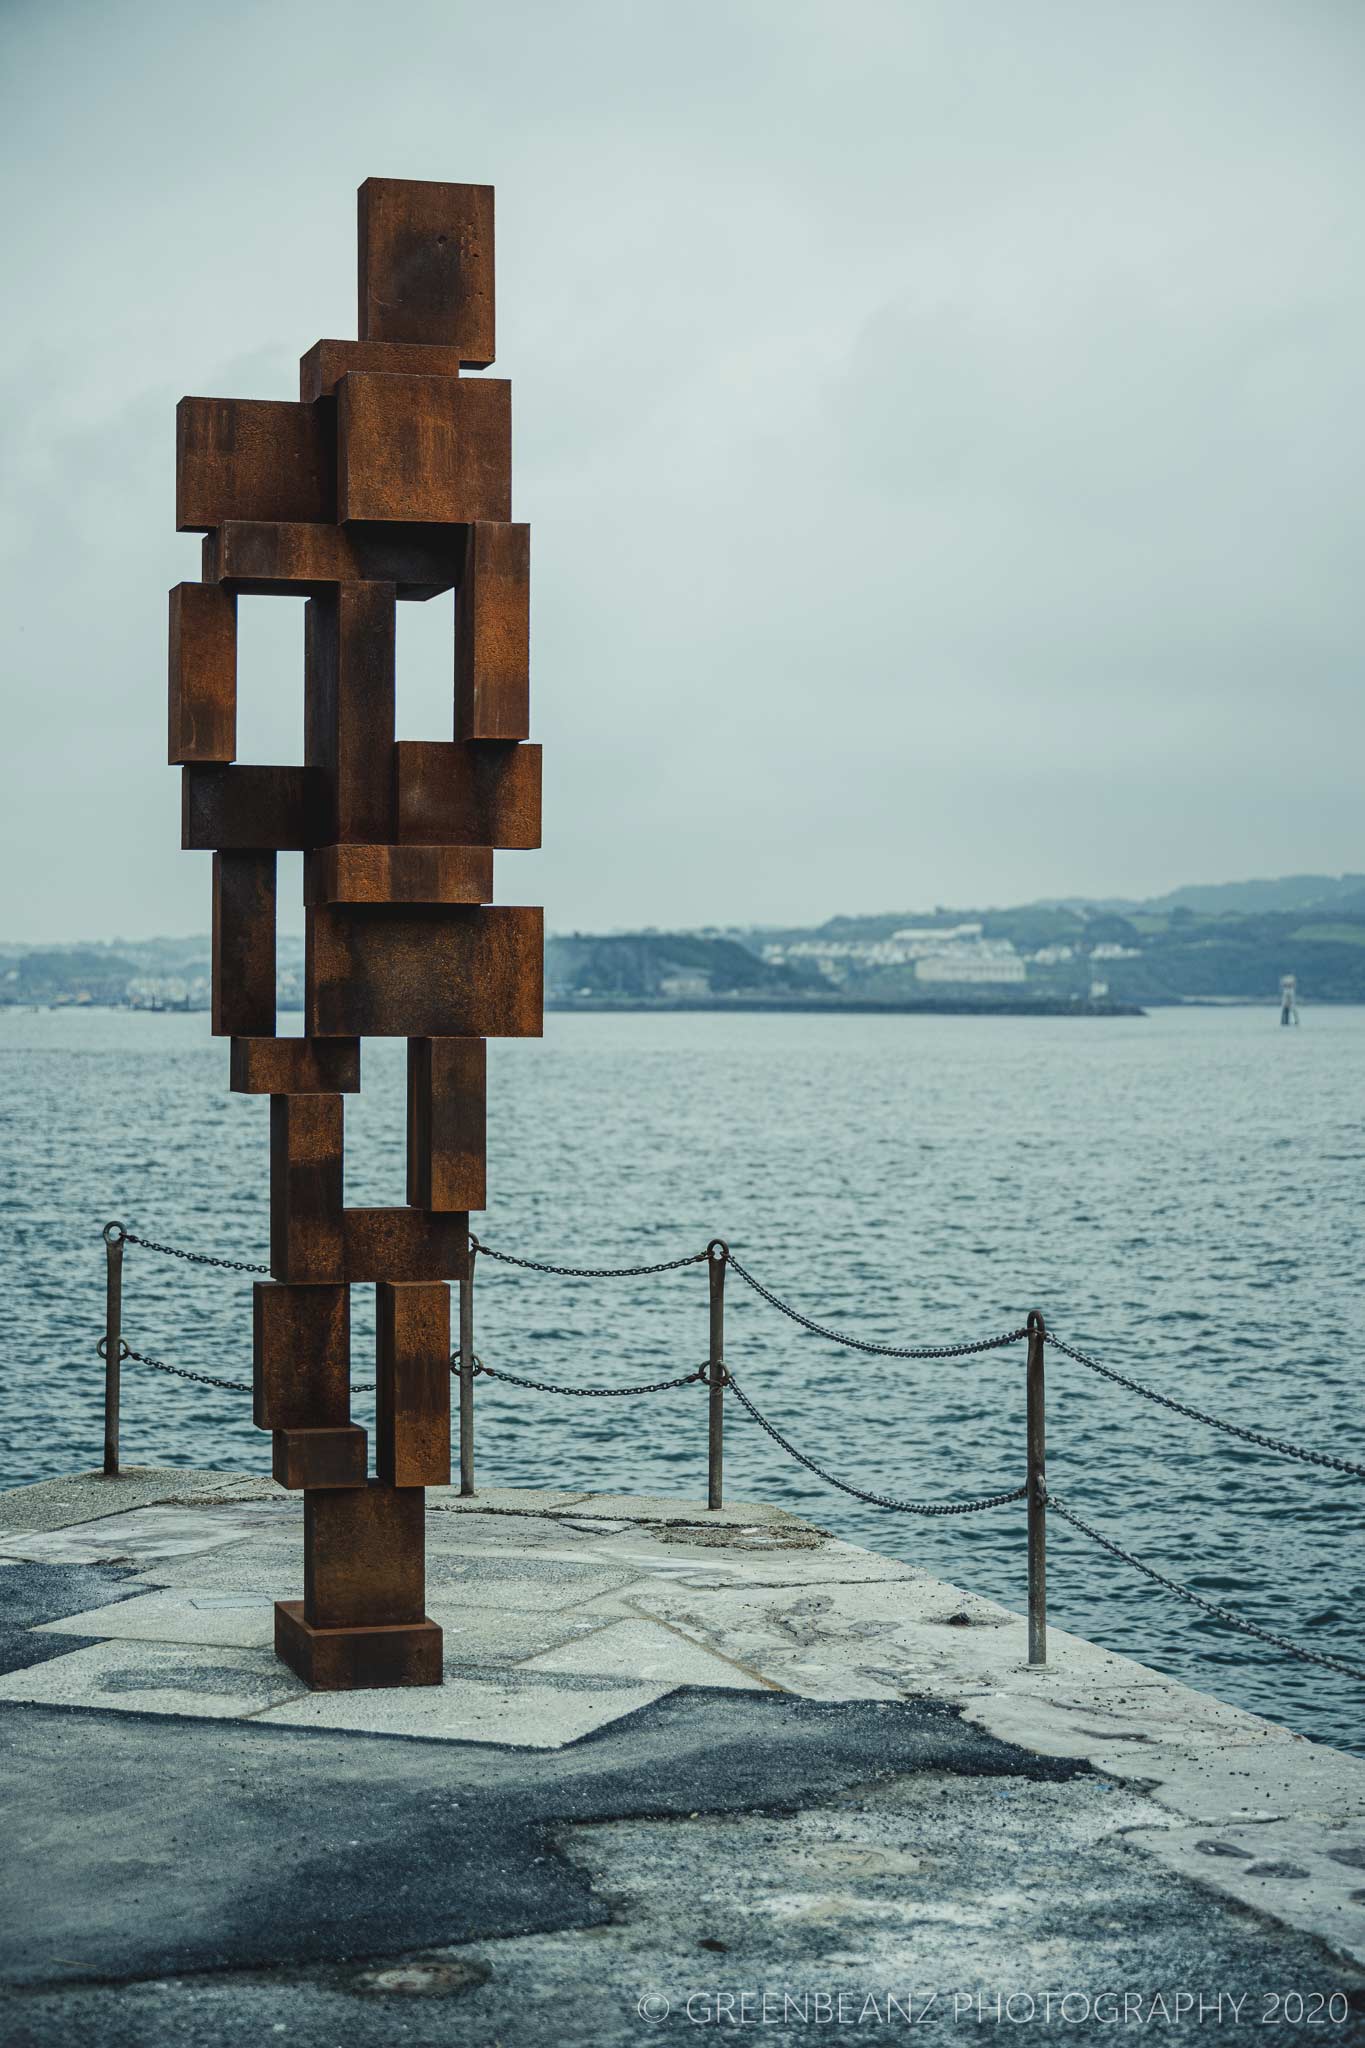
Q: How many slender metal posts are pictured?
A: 4